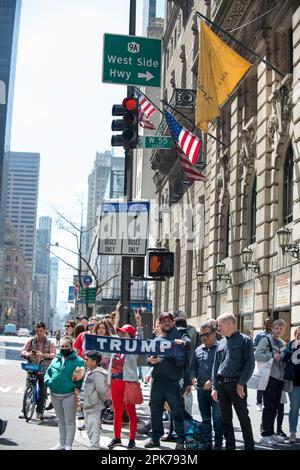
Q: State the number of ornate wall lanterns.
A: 4